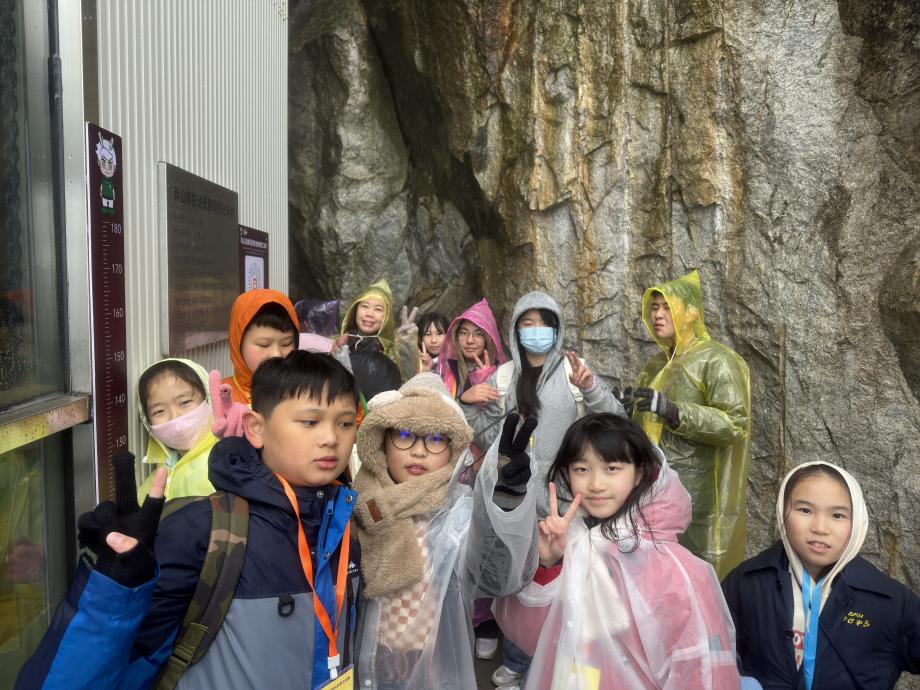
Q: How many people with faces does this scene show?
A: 11